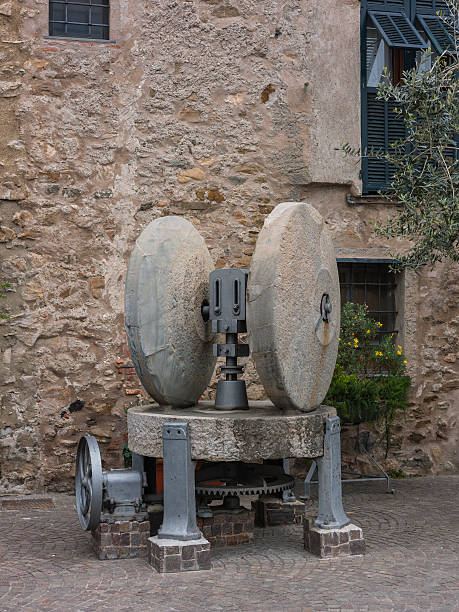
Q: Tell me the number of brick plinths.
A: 5